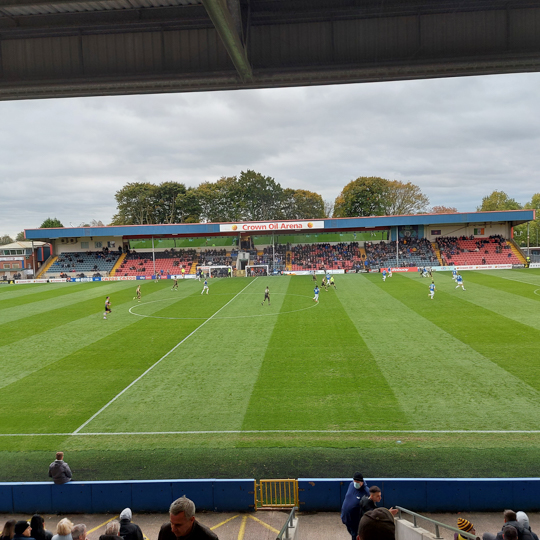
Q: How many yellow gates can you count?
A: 1